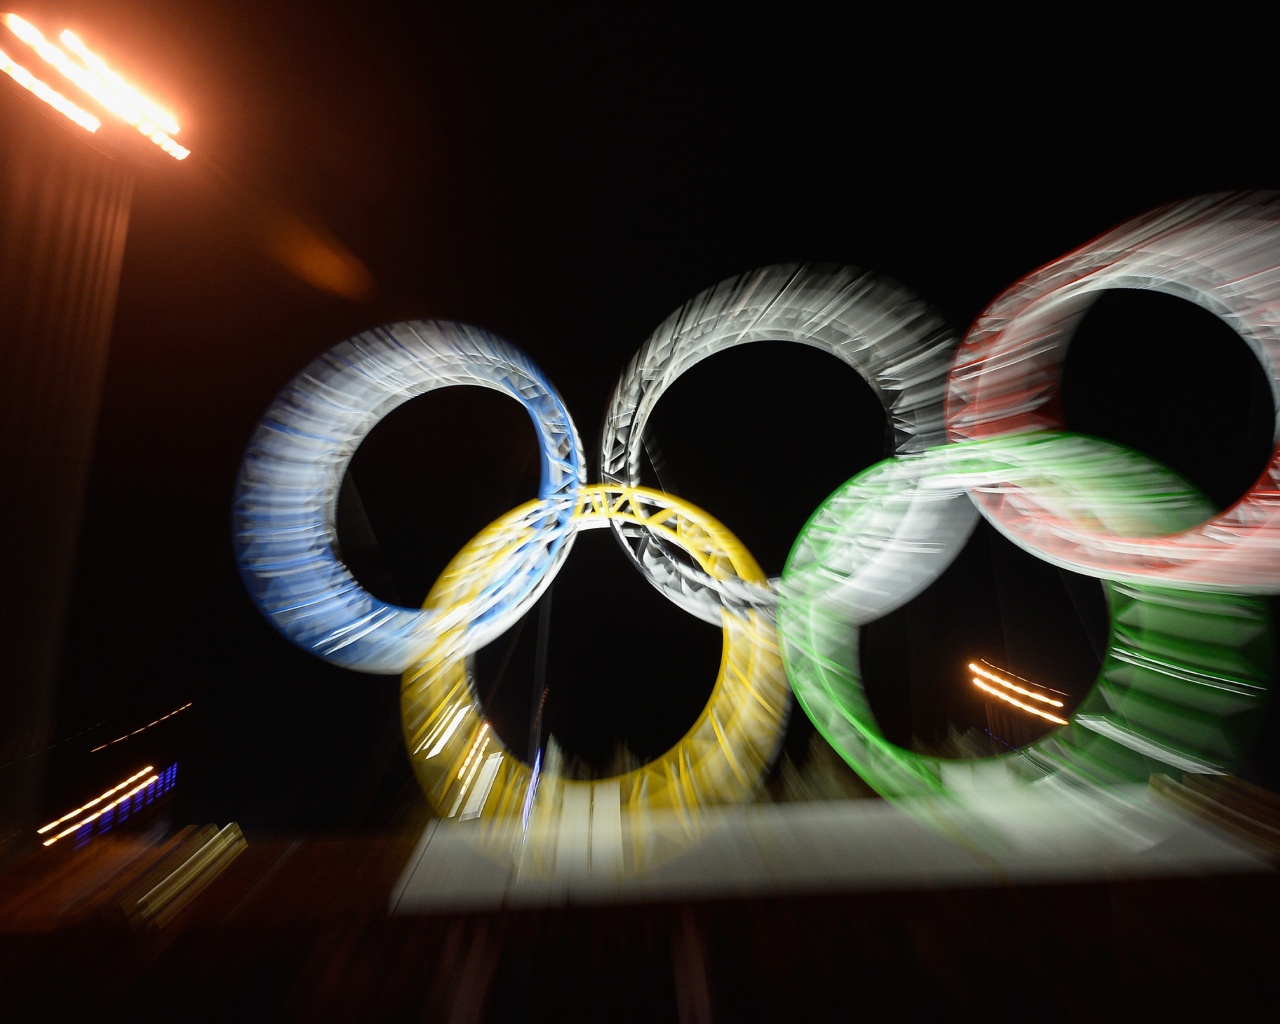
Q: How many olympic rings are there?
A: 5